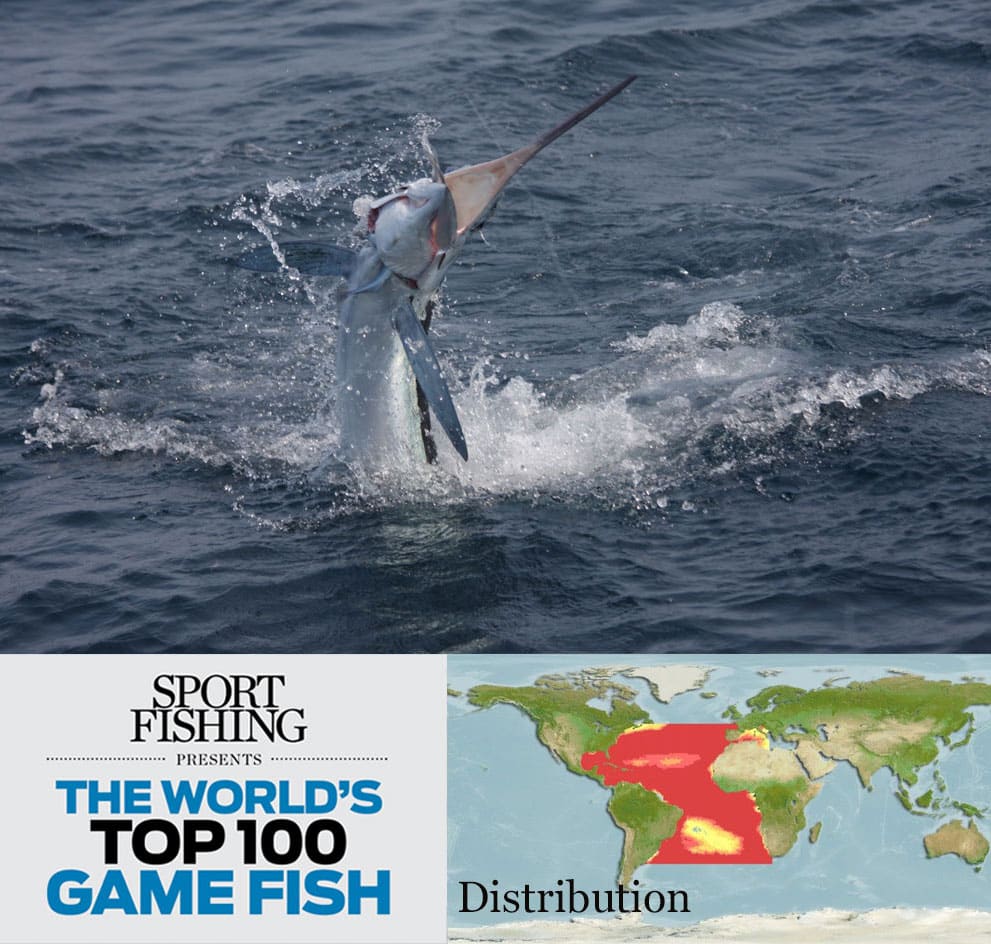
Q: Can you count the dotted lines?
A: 2